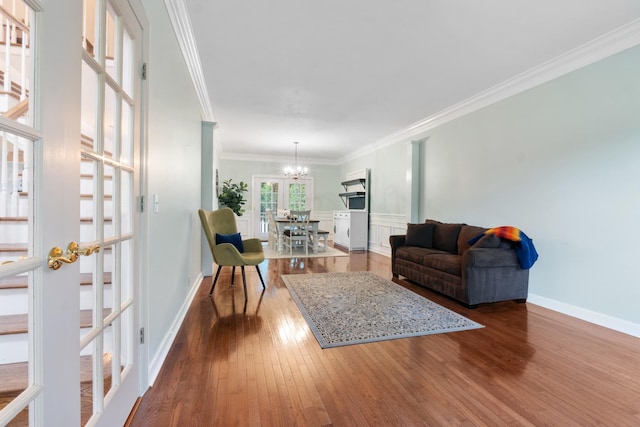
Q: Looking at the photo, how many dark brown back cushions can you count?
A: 3